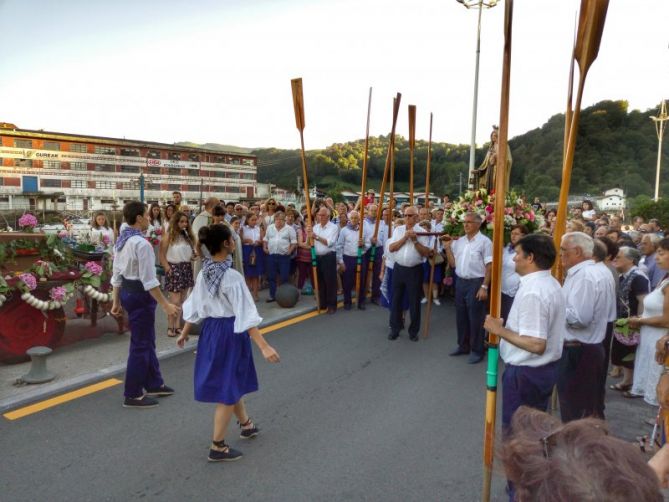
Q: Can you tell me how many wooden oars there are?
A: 9